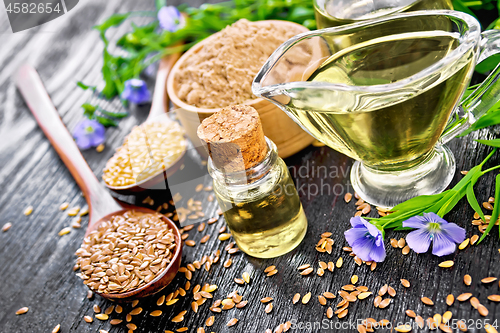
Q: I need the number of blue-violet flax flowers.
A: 5